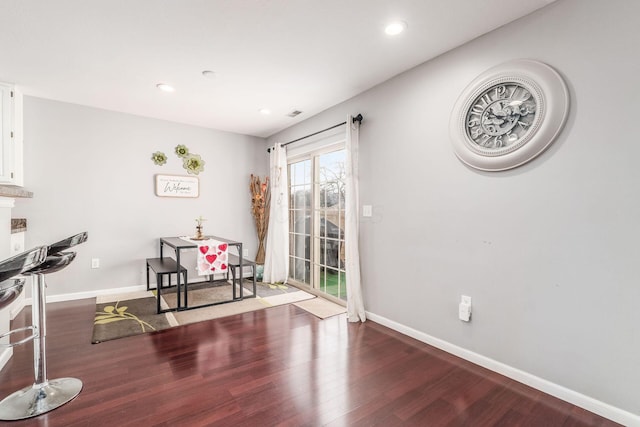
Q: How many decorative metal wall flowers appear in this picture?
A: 3